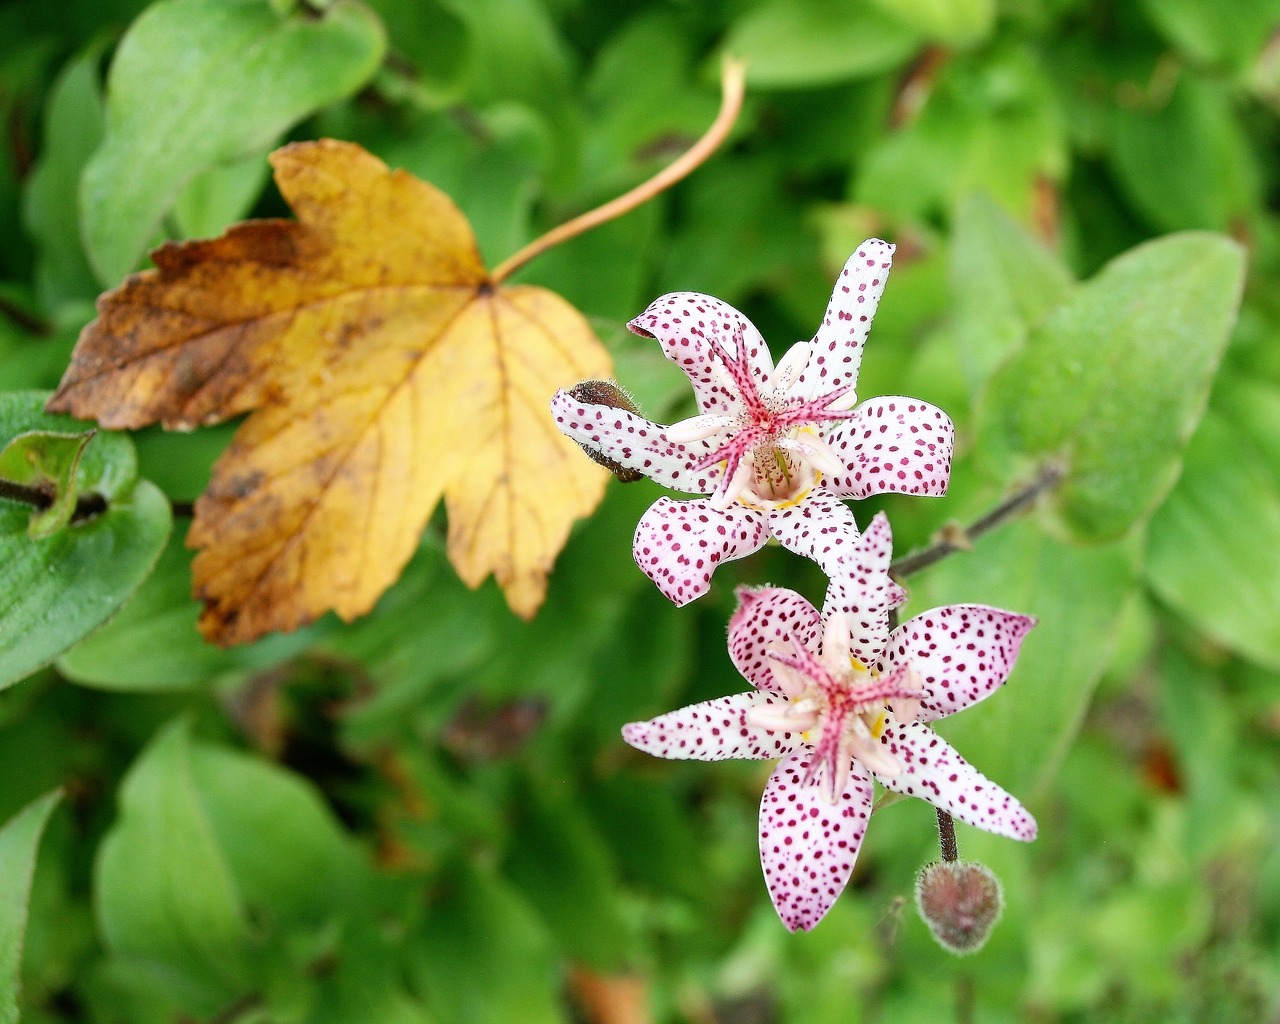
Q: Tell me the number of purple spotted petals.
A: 12